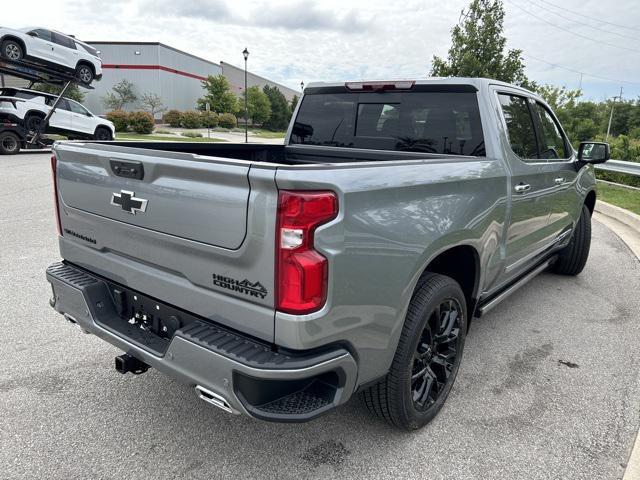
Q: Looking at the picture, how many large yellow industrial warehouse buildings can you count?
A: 0